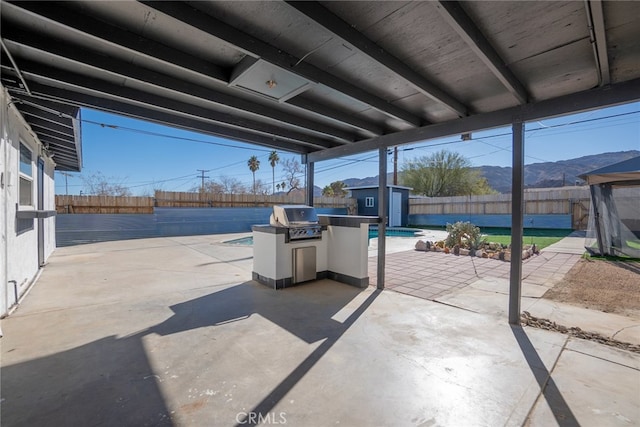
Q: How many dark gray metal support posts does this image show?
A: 3